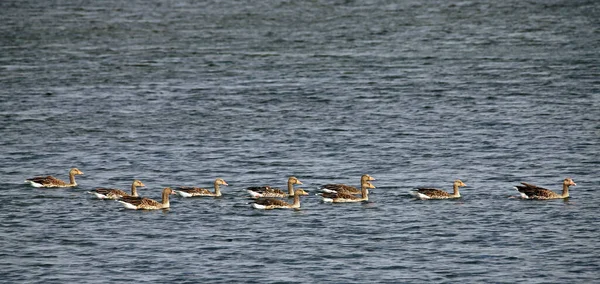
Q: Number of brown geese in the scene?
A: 10